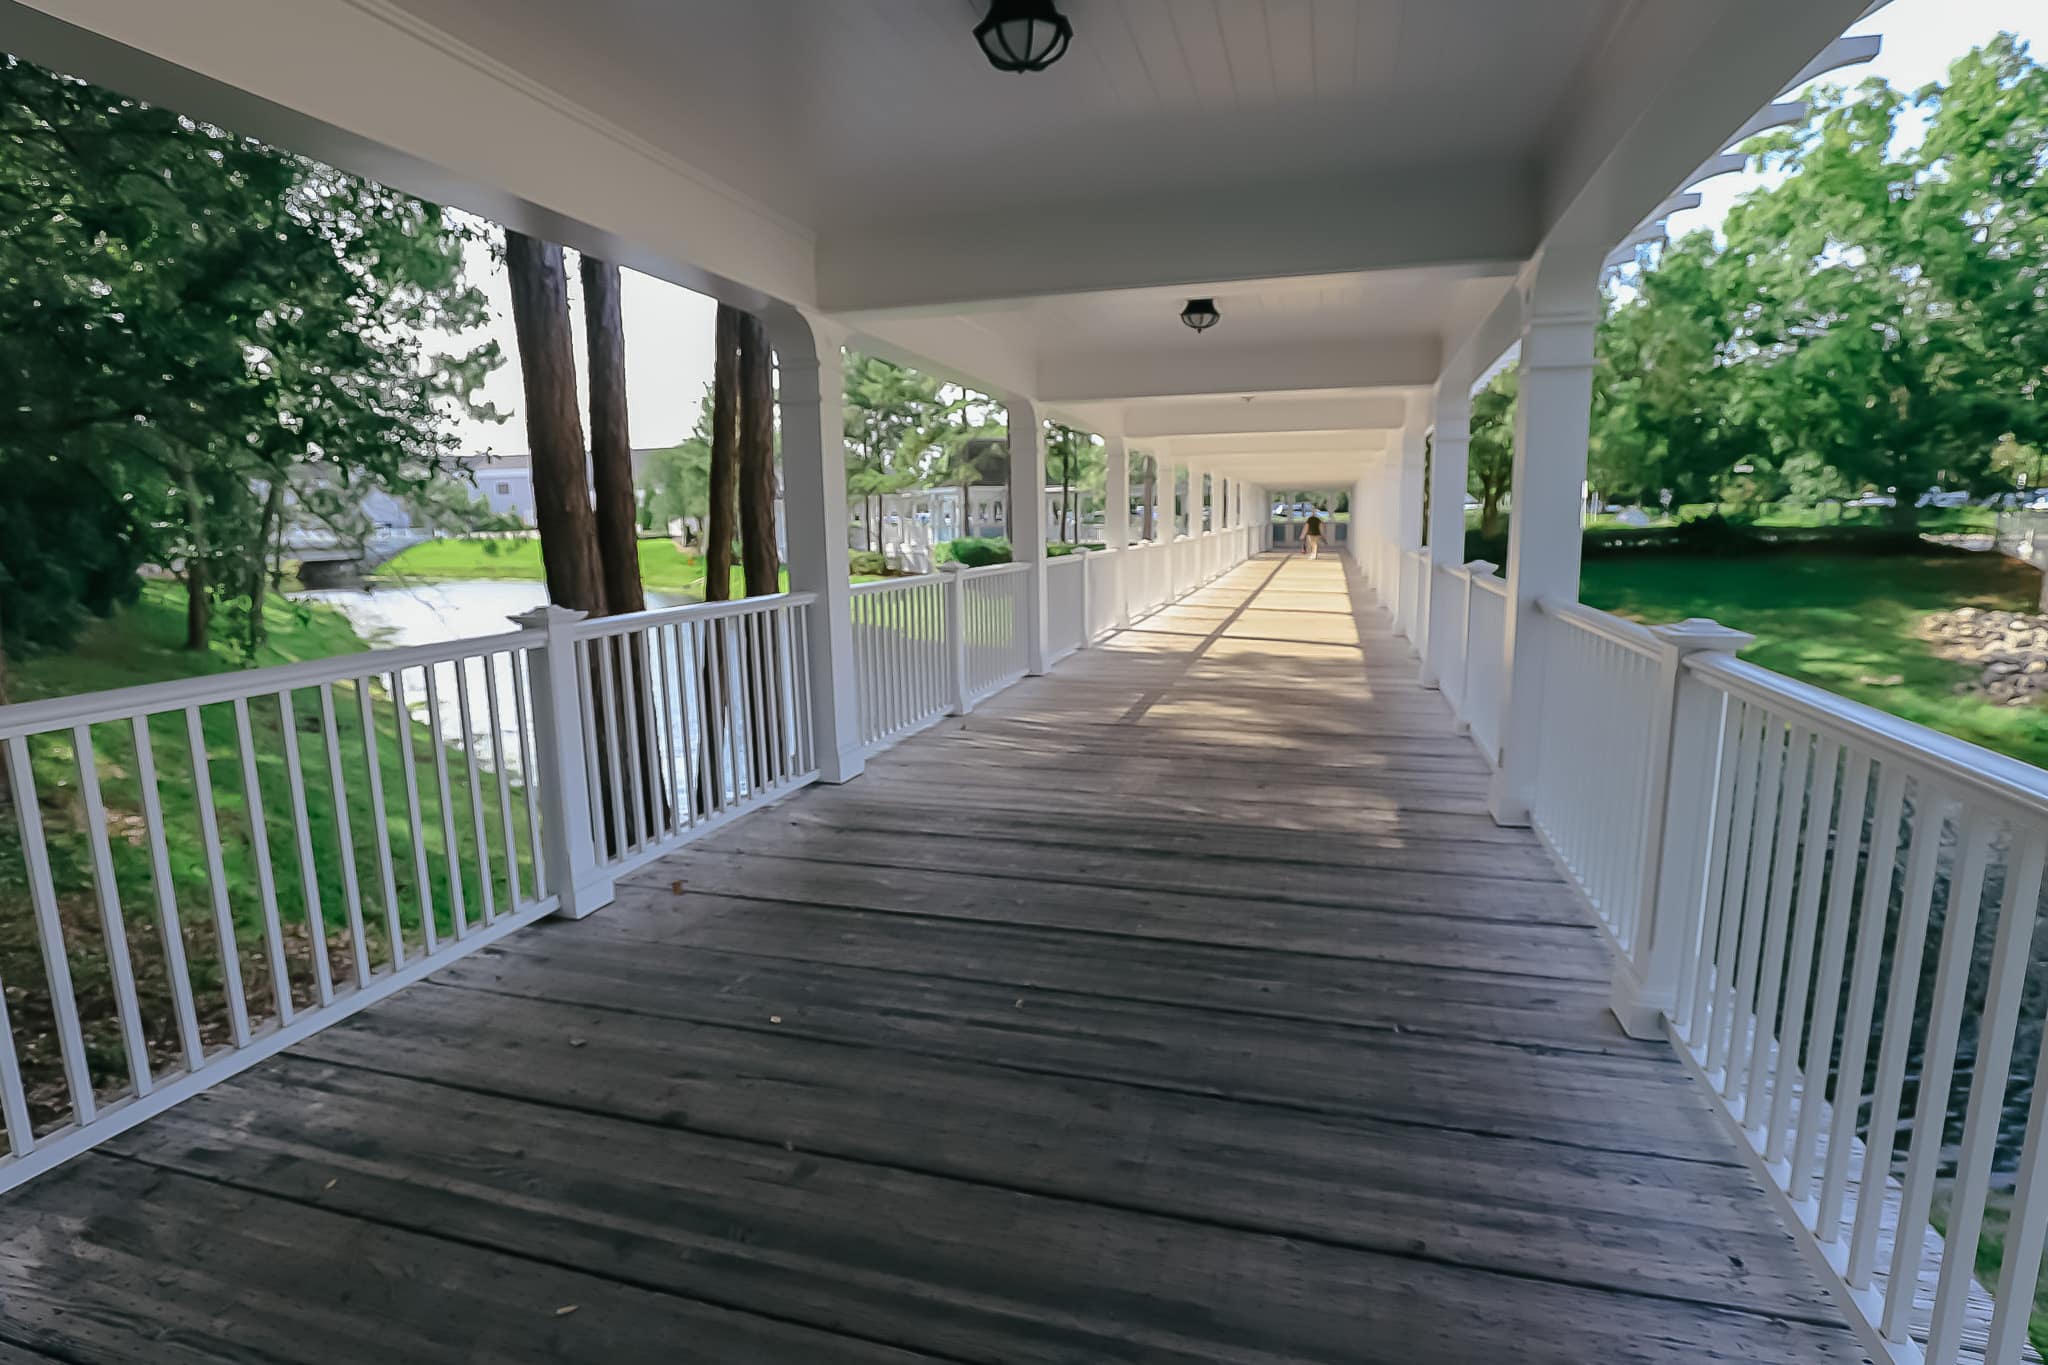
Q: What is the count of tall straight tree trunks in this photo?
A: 4